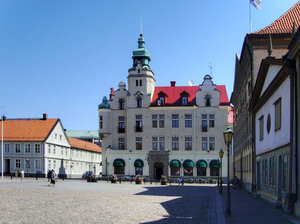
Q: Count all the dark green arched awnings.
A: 6